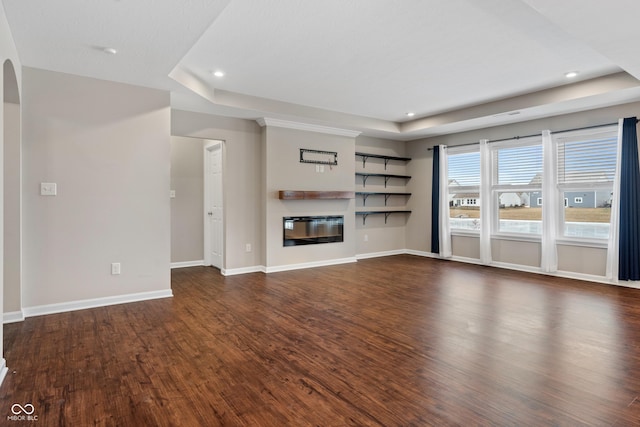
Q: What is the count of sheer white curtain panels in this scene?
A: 4